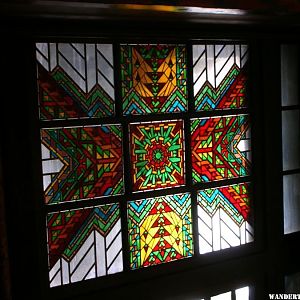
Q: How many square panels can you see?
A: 9